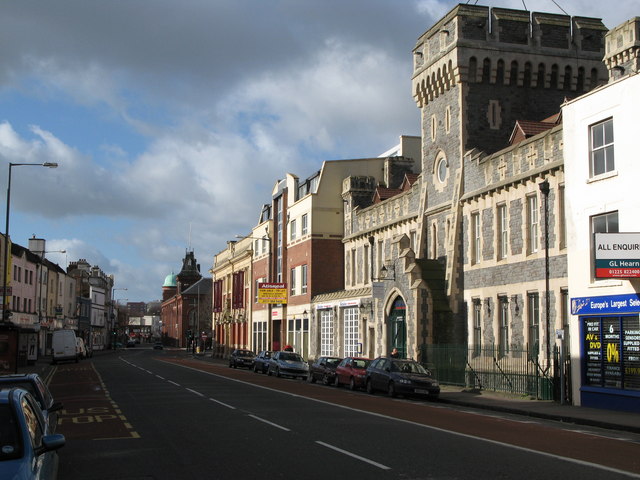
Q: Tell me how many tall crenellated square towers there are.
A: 1